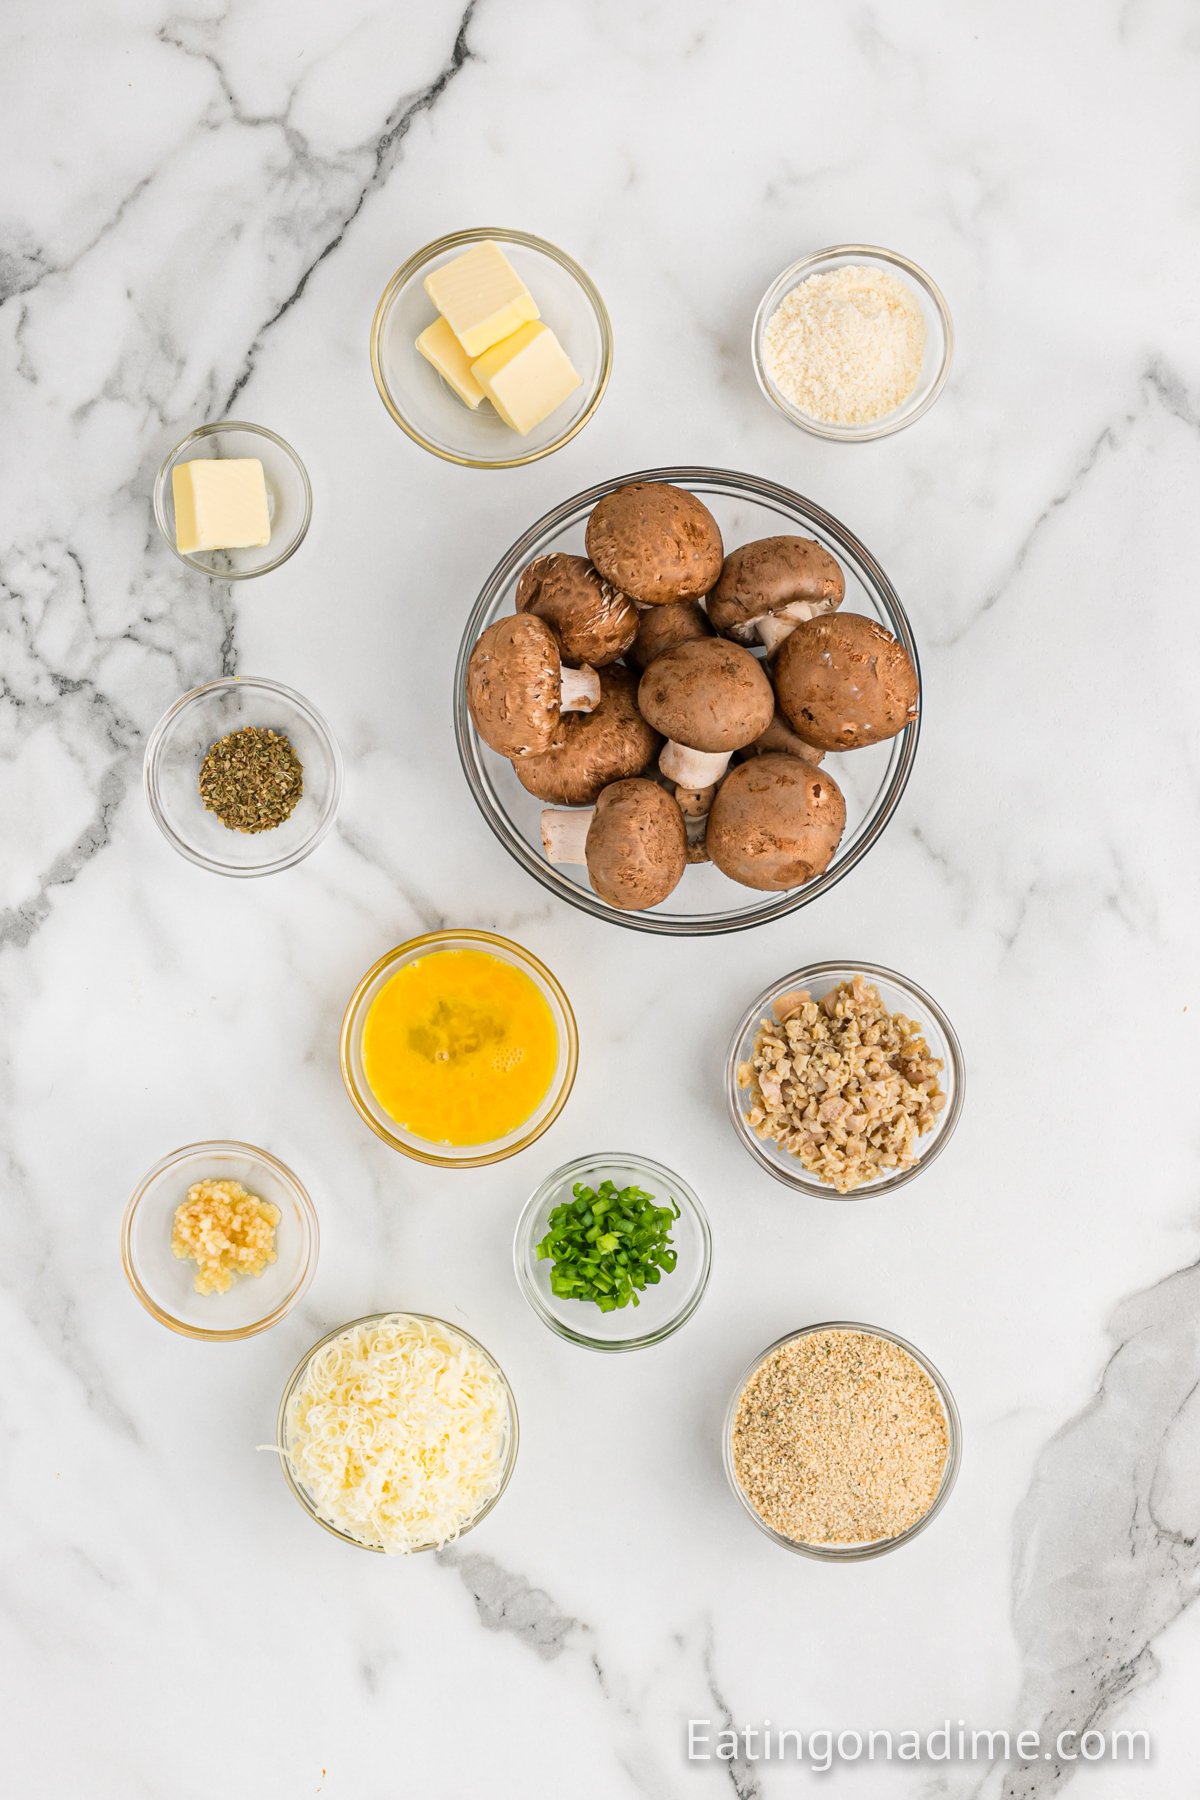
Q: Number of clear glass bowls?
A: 11